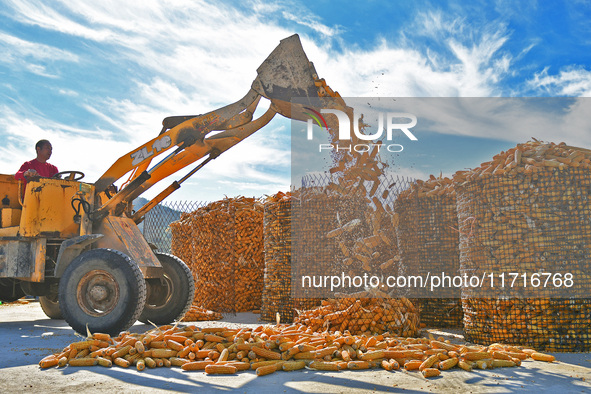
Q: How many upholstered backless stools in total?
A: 0